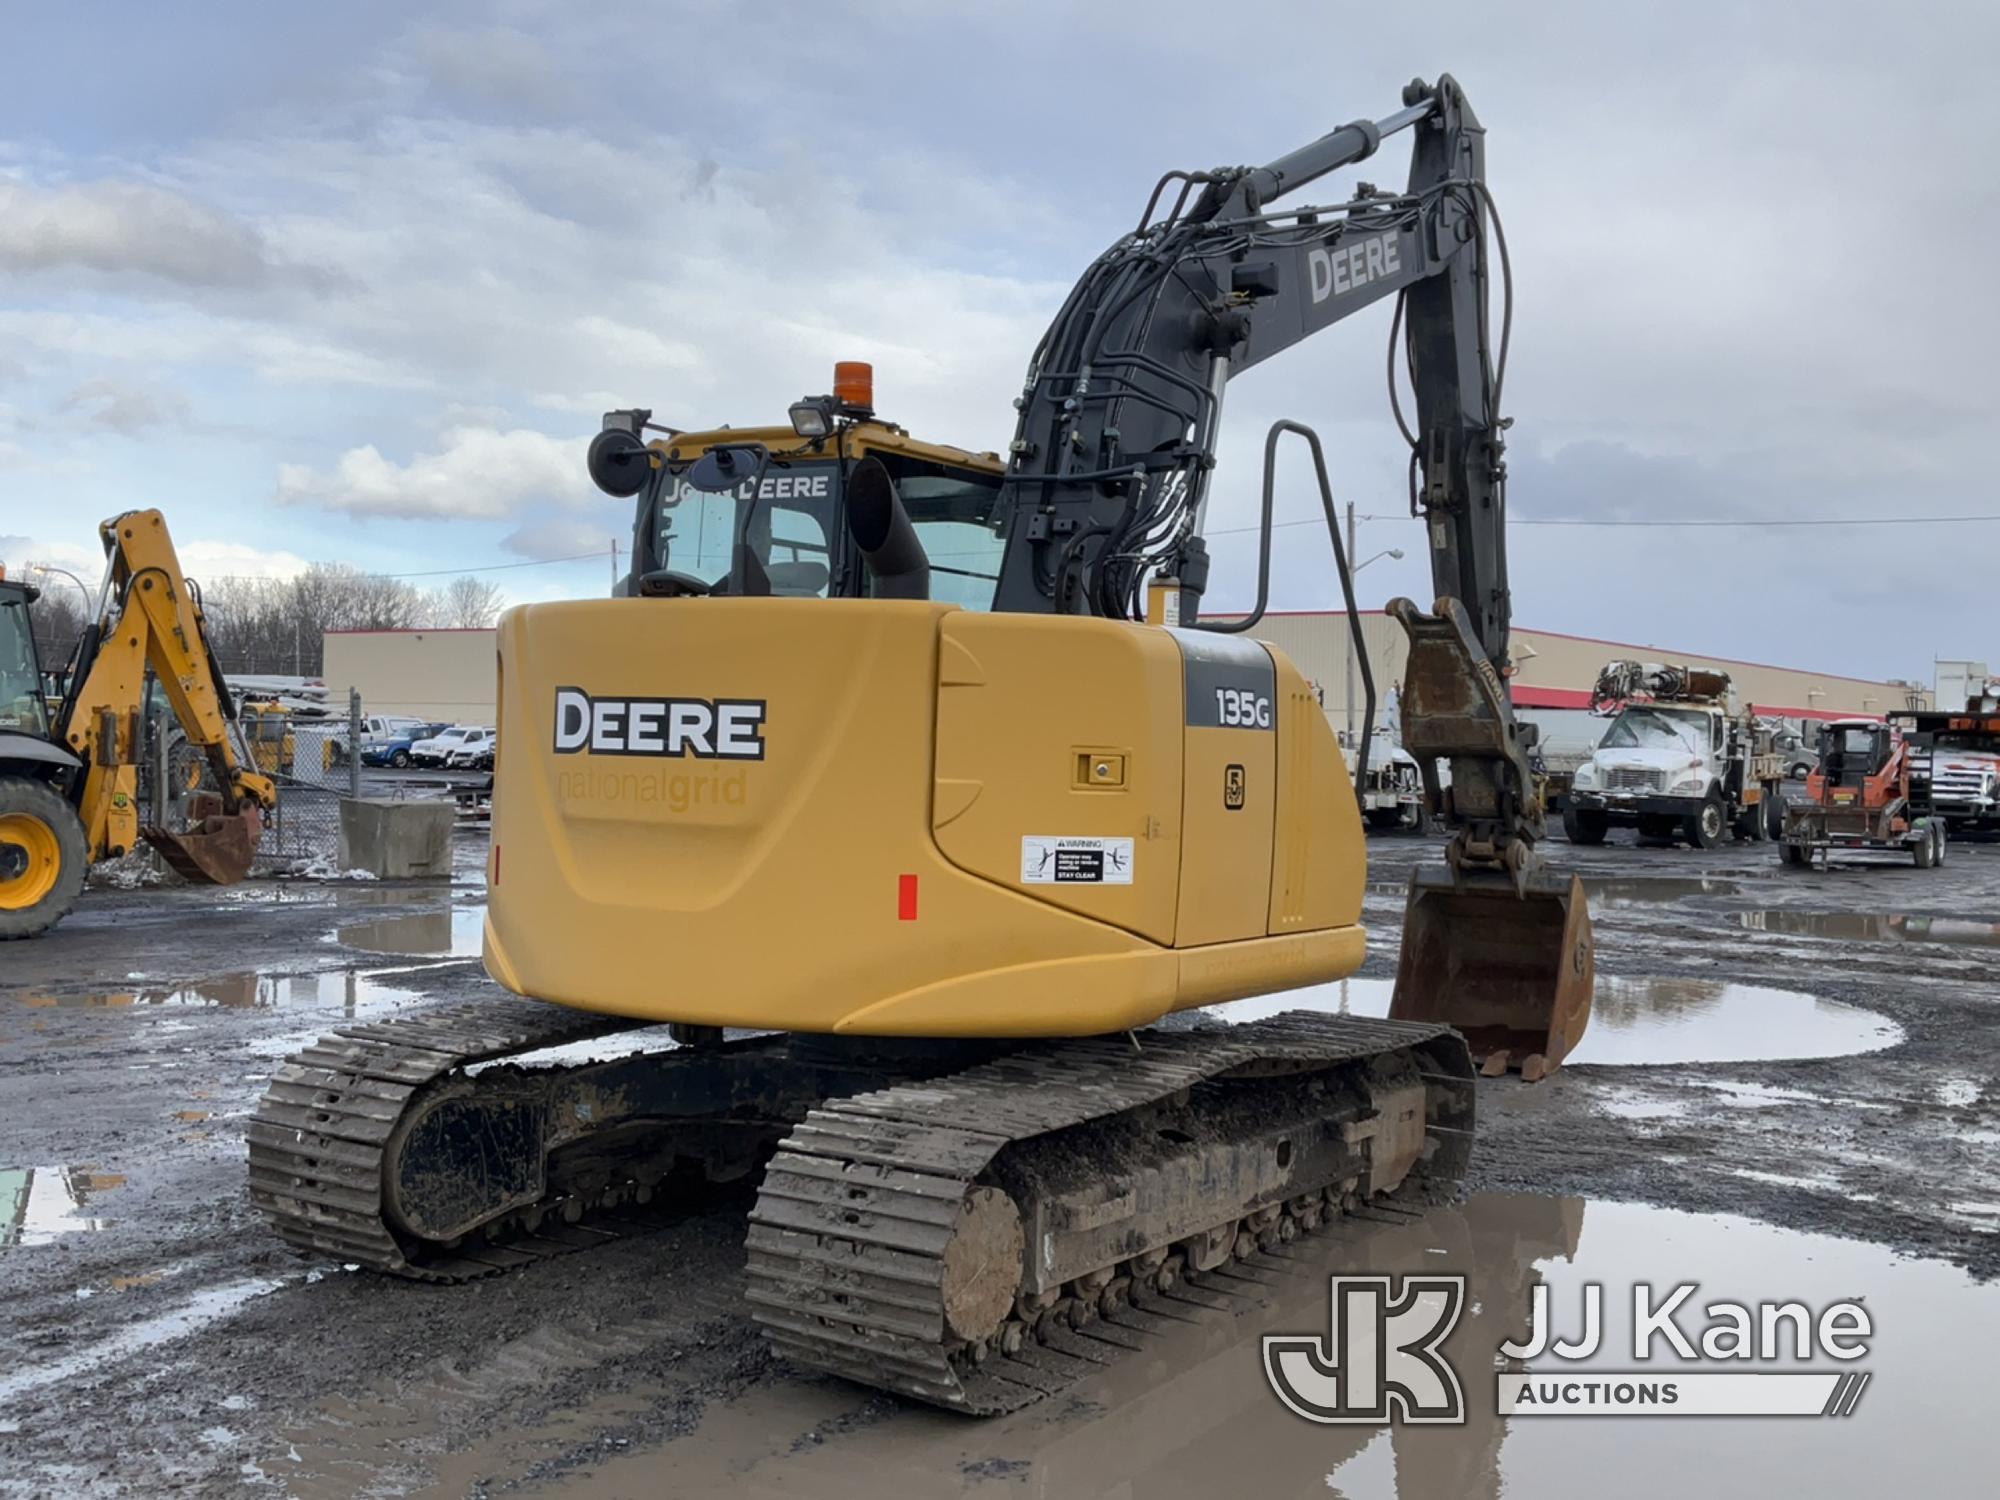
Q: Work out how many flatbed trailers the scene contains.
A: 1